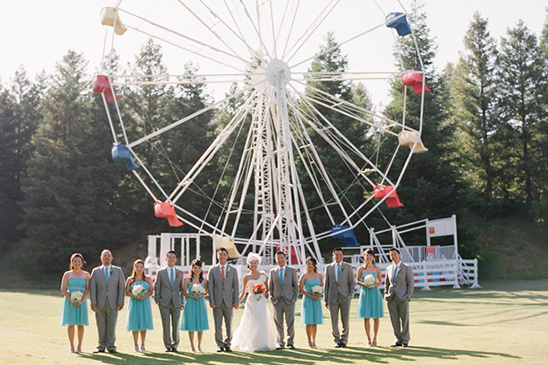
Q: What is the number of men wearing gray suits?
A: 6